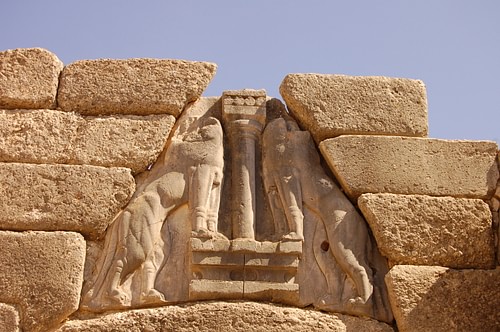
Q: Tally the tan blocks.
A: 11